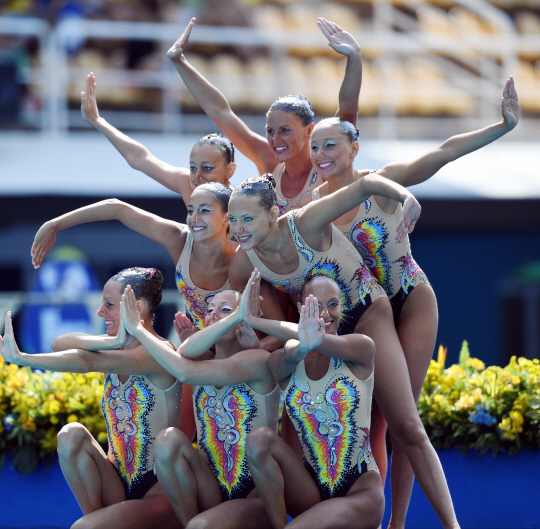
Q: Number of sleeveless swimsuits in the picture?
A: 8